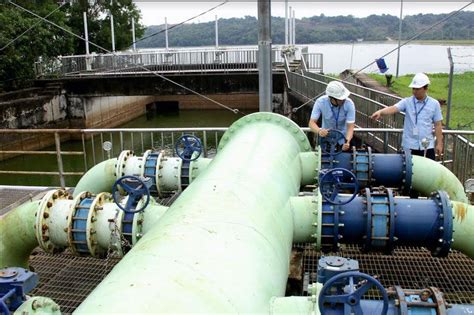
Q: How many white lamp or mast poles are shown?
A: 8